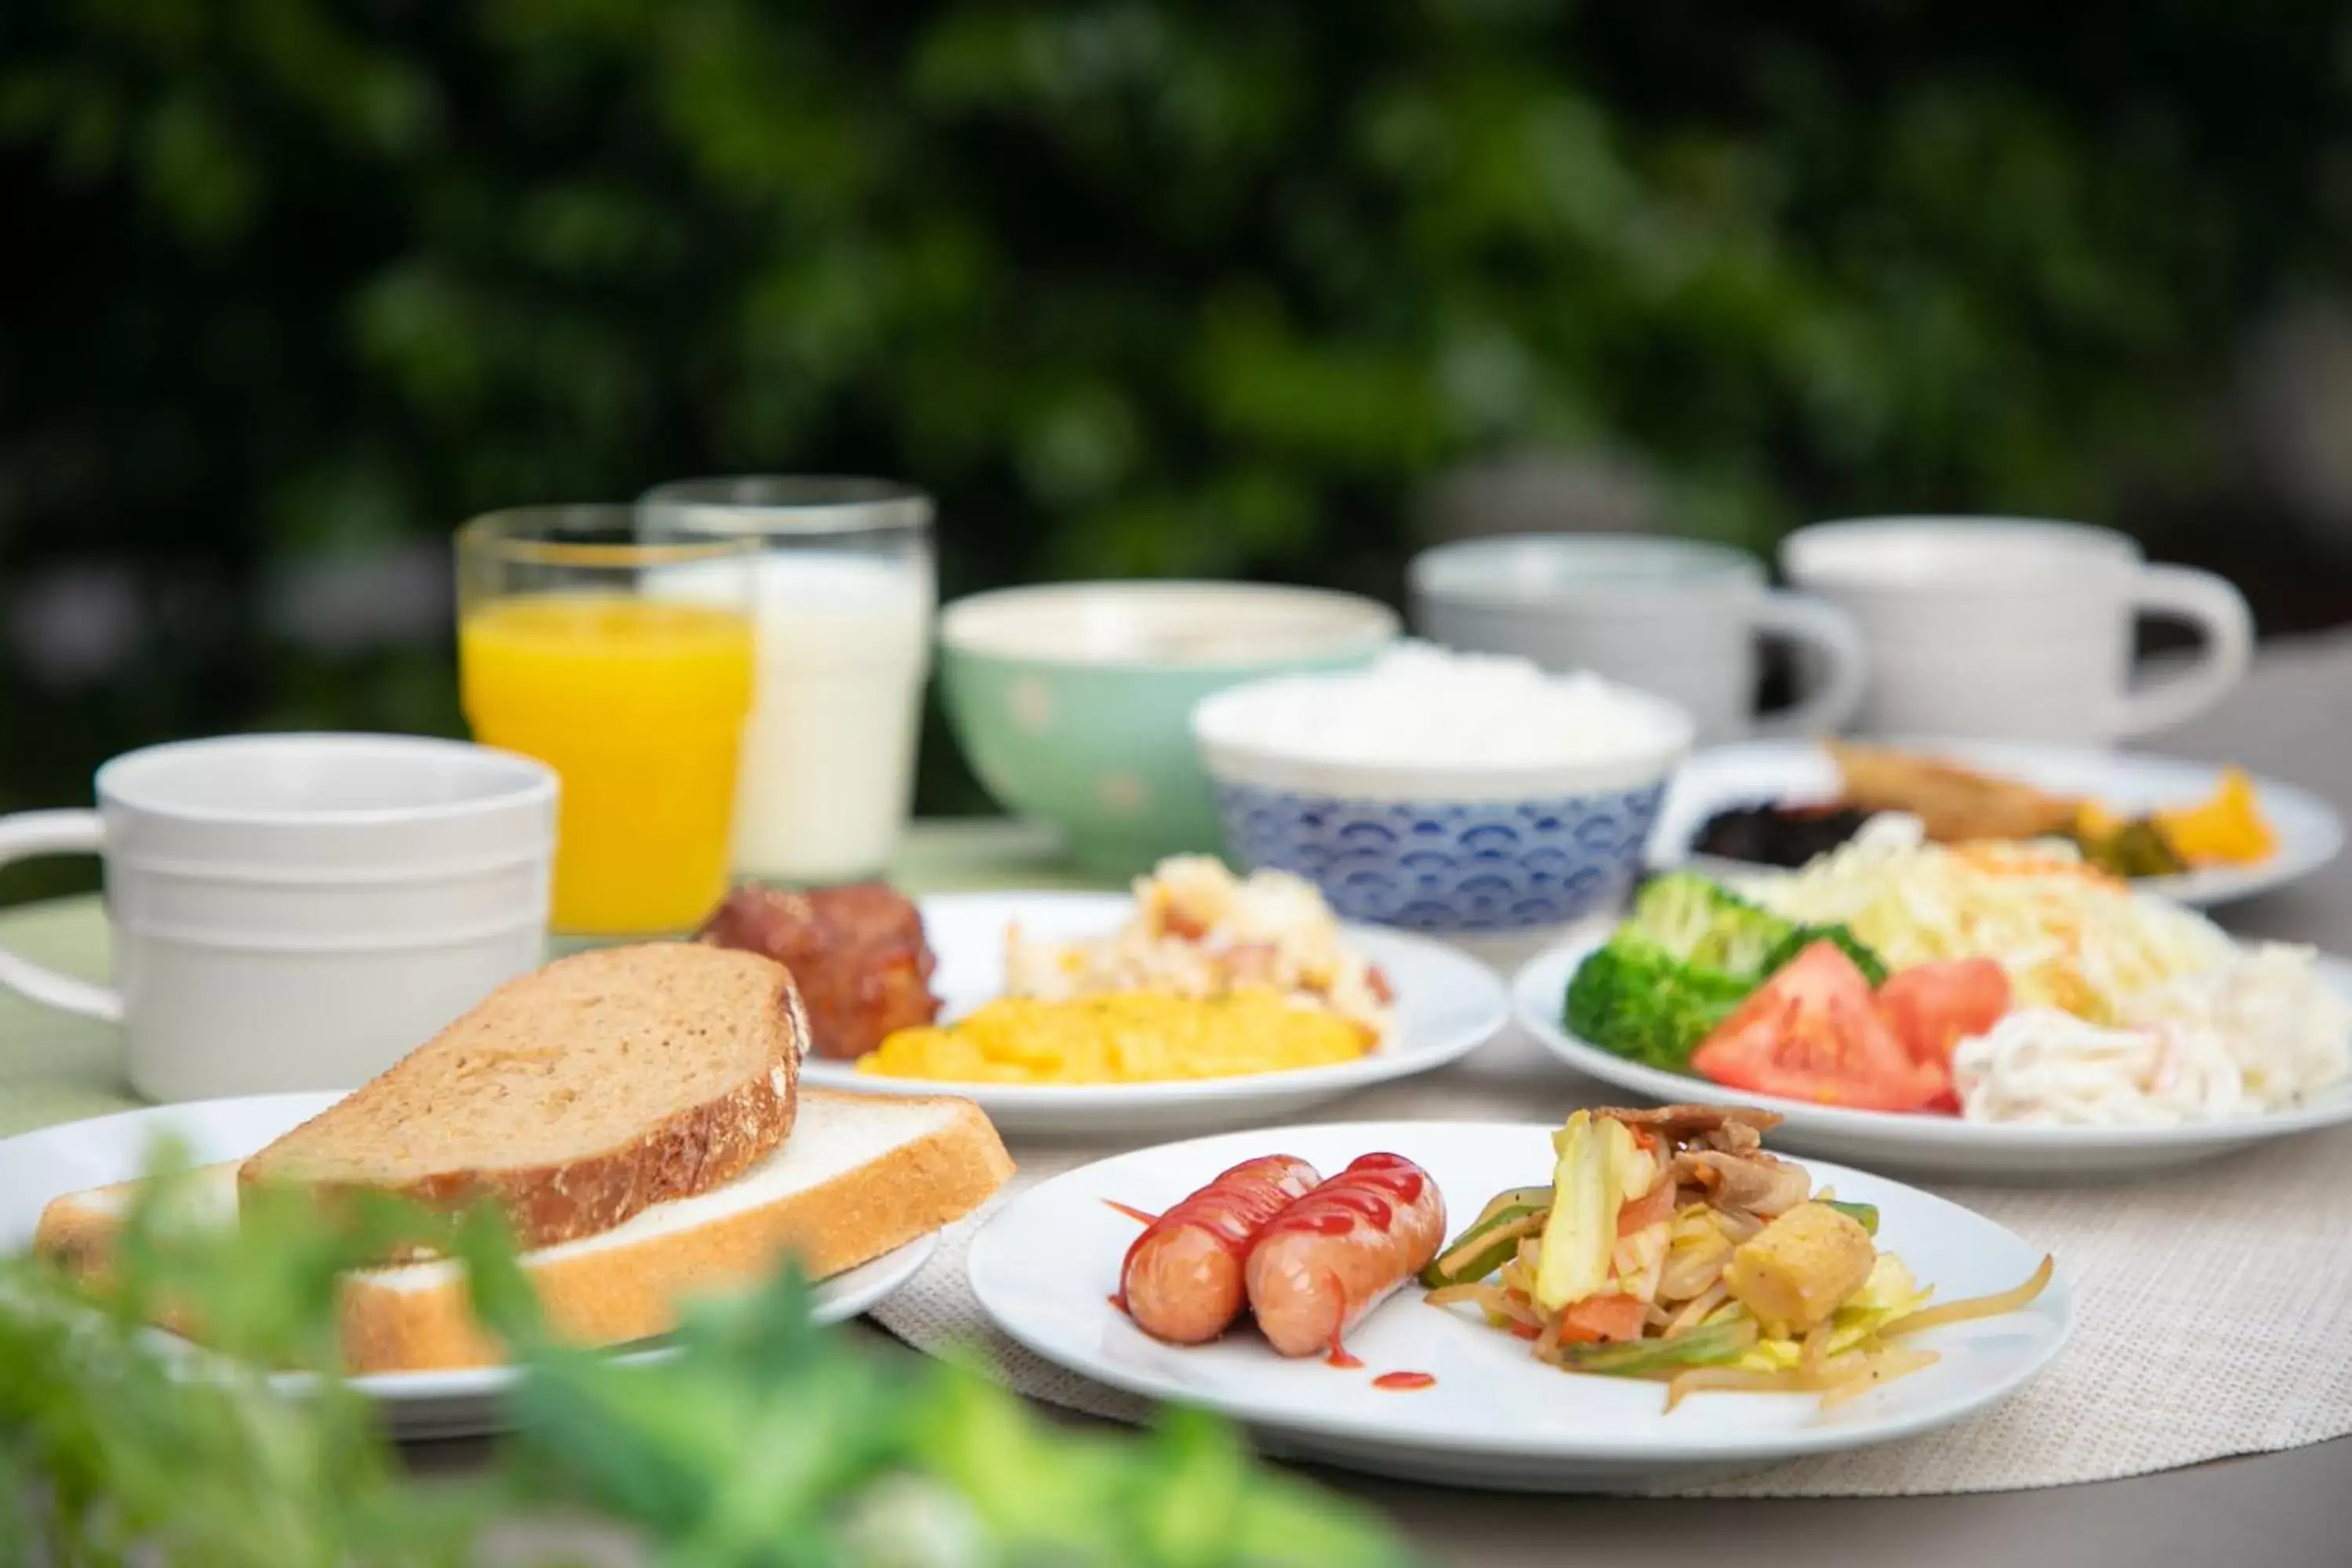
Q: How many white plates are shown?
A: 5